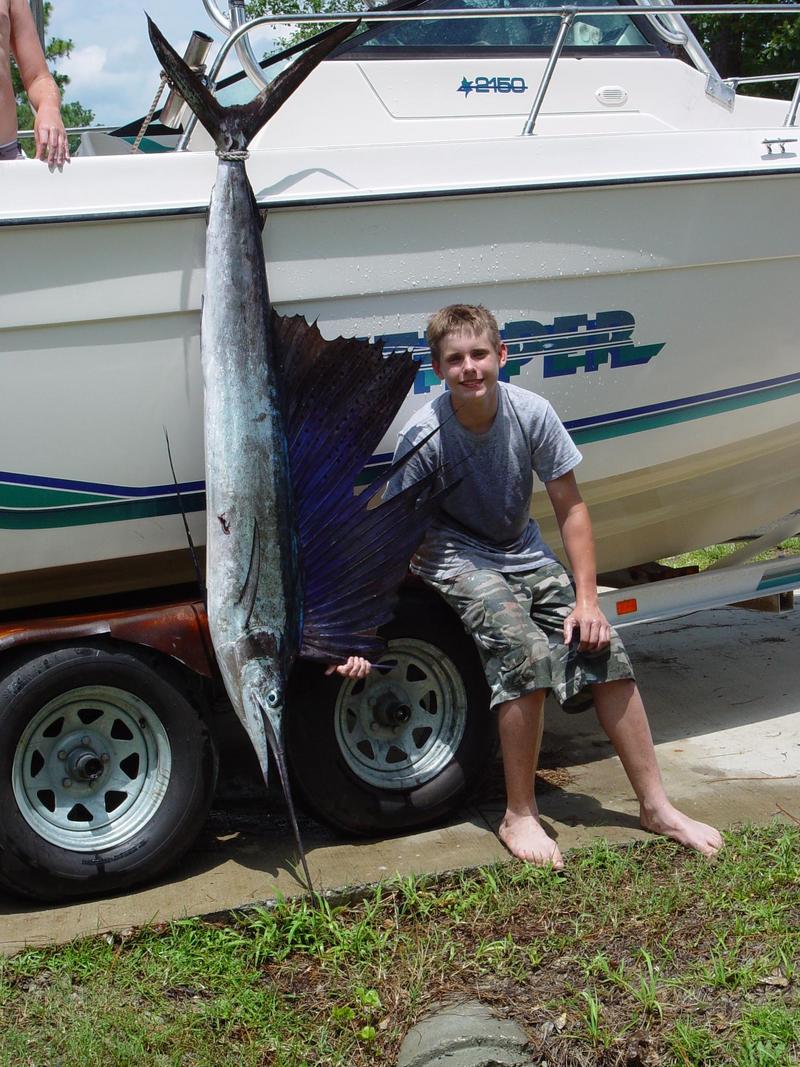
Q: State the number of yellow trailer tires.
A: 0